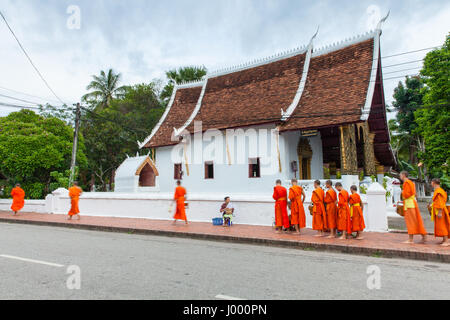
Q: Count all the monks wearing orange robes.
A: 11